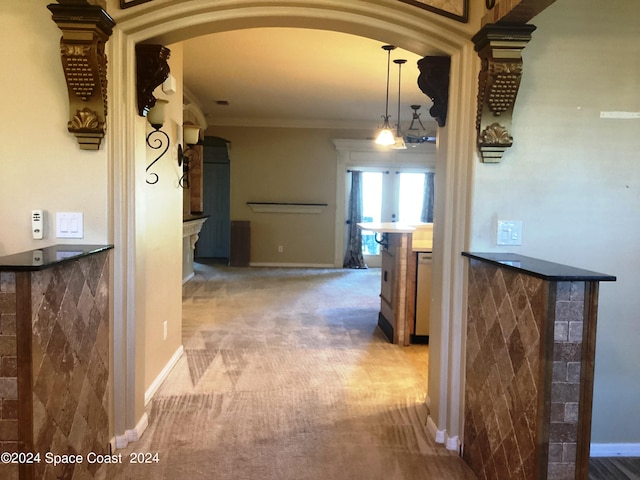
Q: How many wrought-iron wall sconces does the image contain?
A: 2